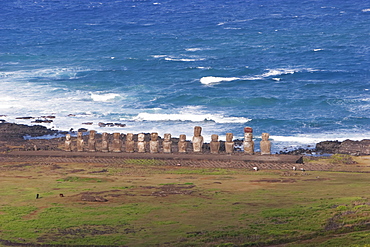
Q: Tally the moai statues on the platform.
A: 15